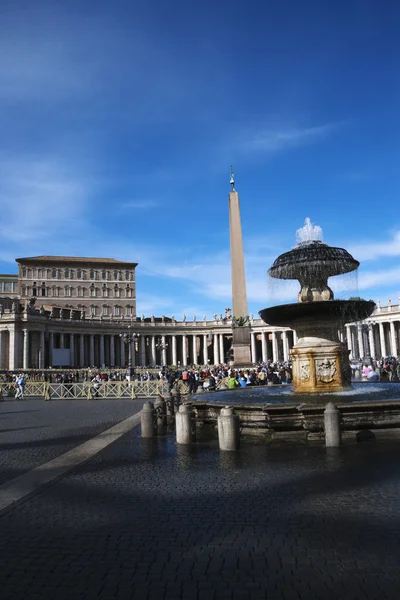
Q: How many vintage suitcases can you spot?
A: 0